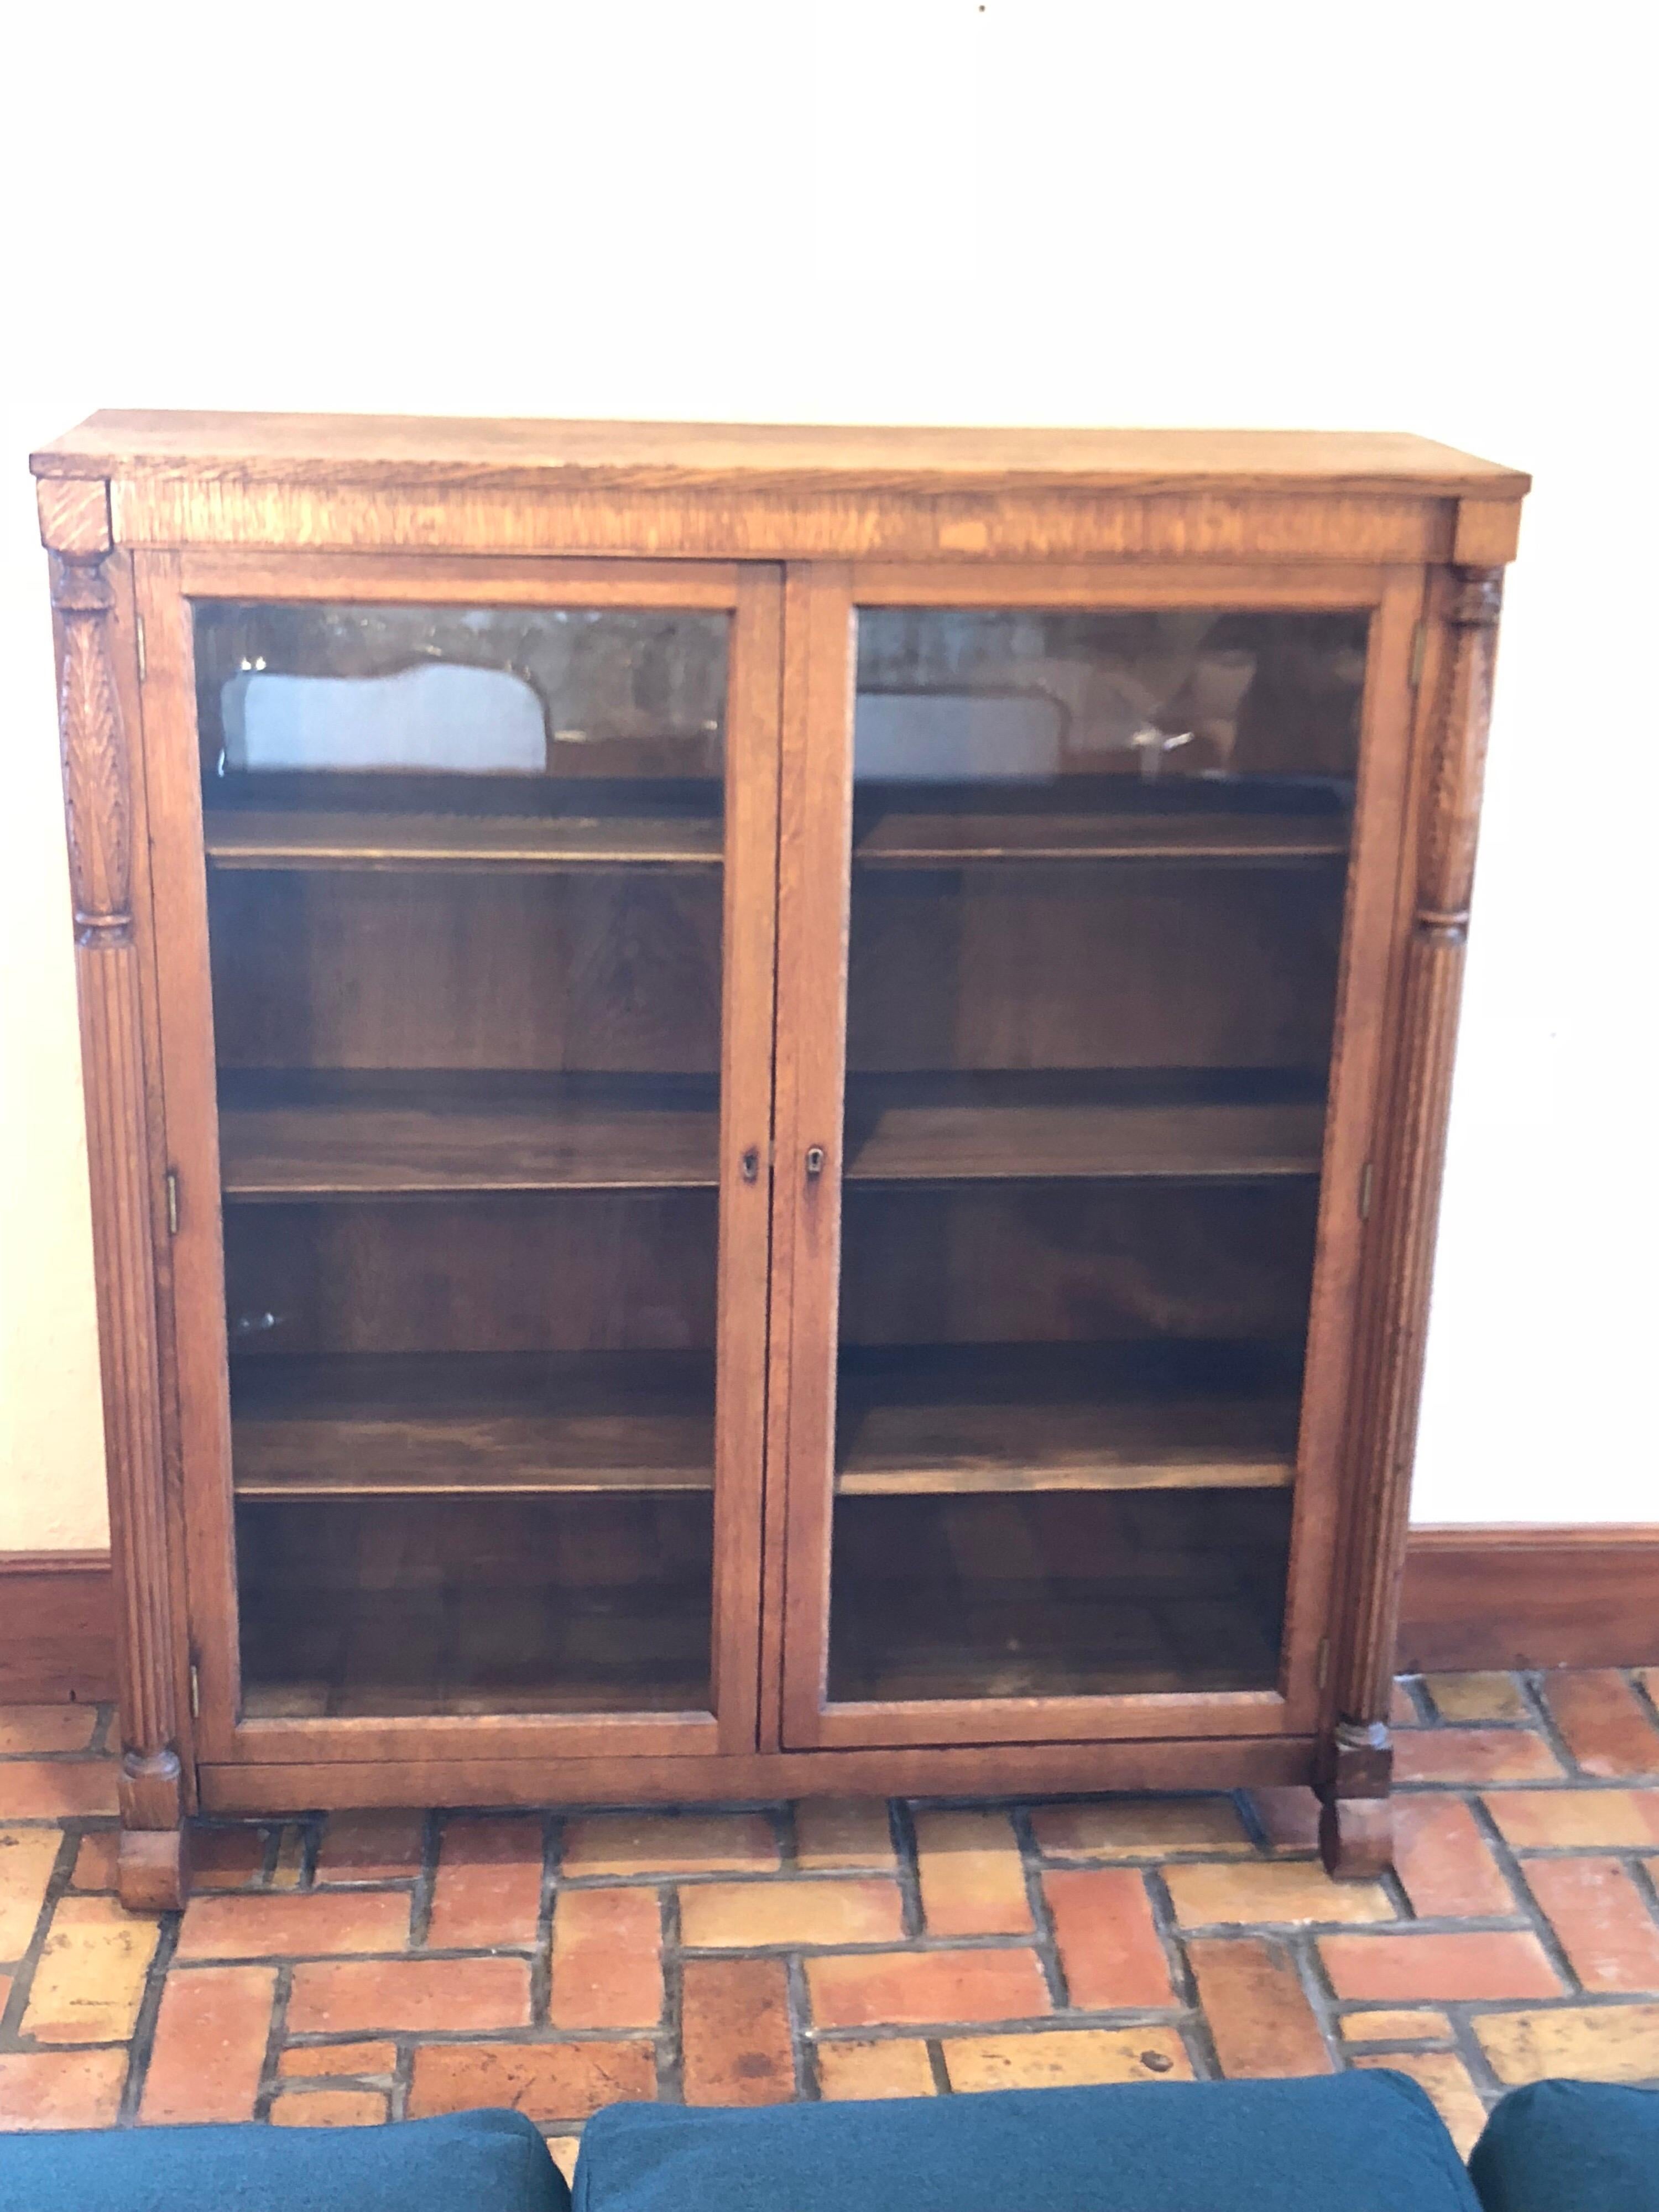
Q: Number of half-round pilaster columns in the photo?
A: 2